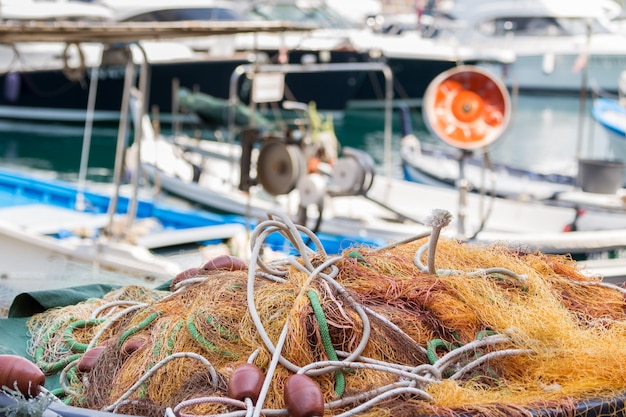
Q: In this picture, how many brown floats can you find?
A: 7